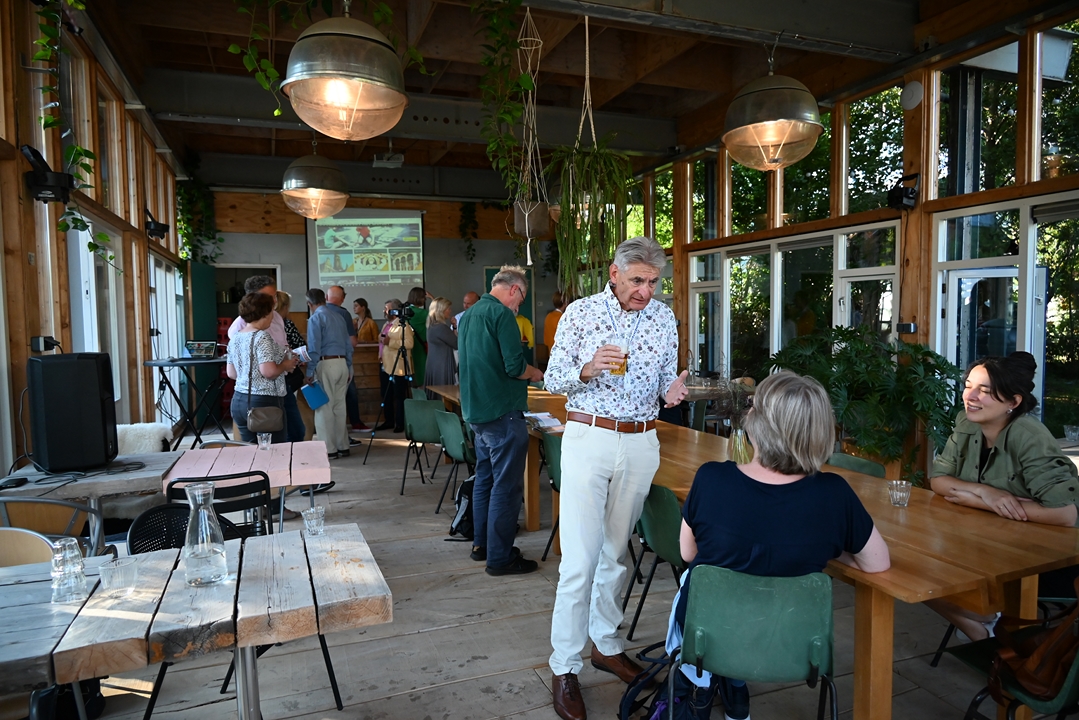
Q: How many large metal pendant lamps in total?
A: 3